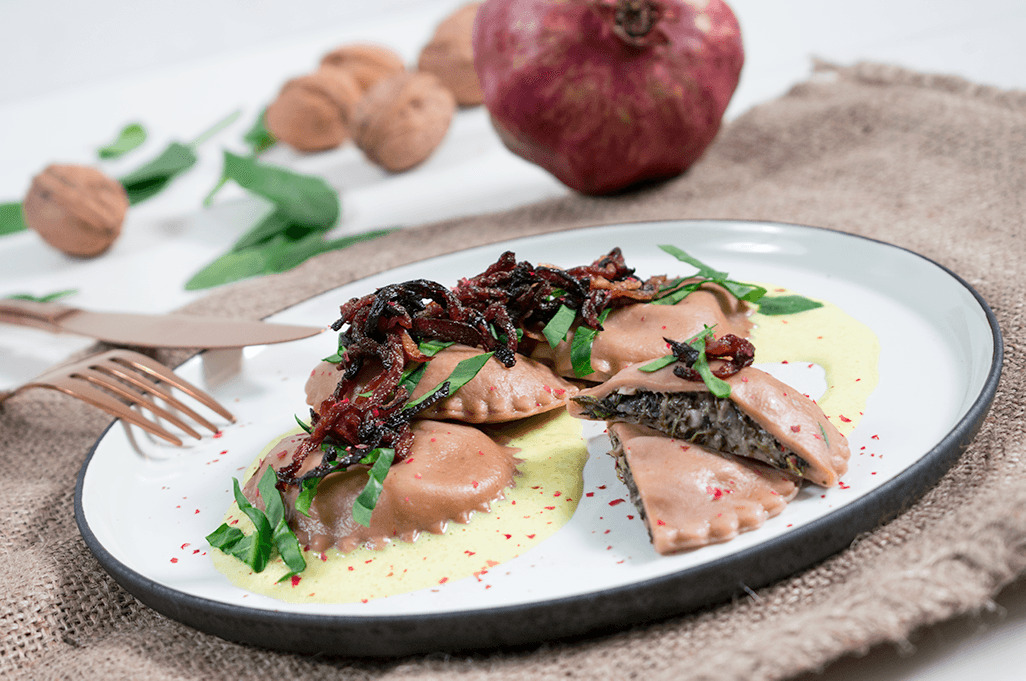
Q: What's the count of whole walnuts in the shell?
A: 5